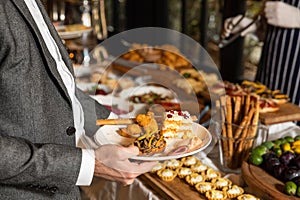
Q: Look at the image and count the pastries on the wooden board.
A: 13